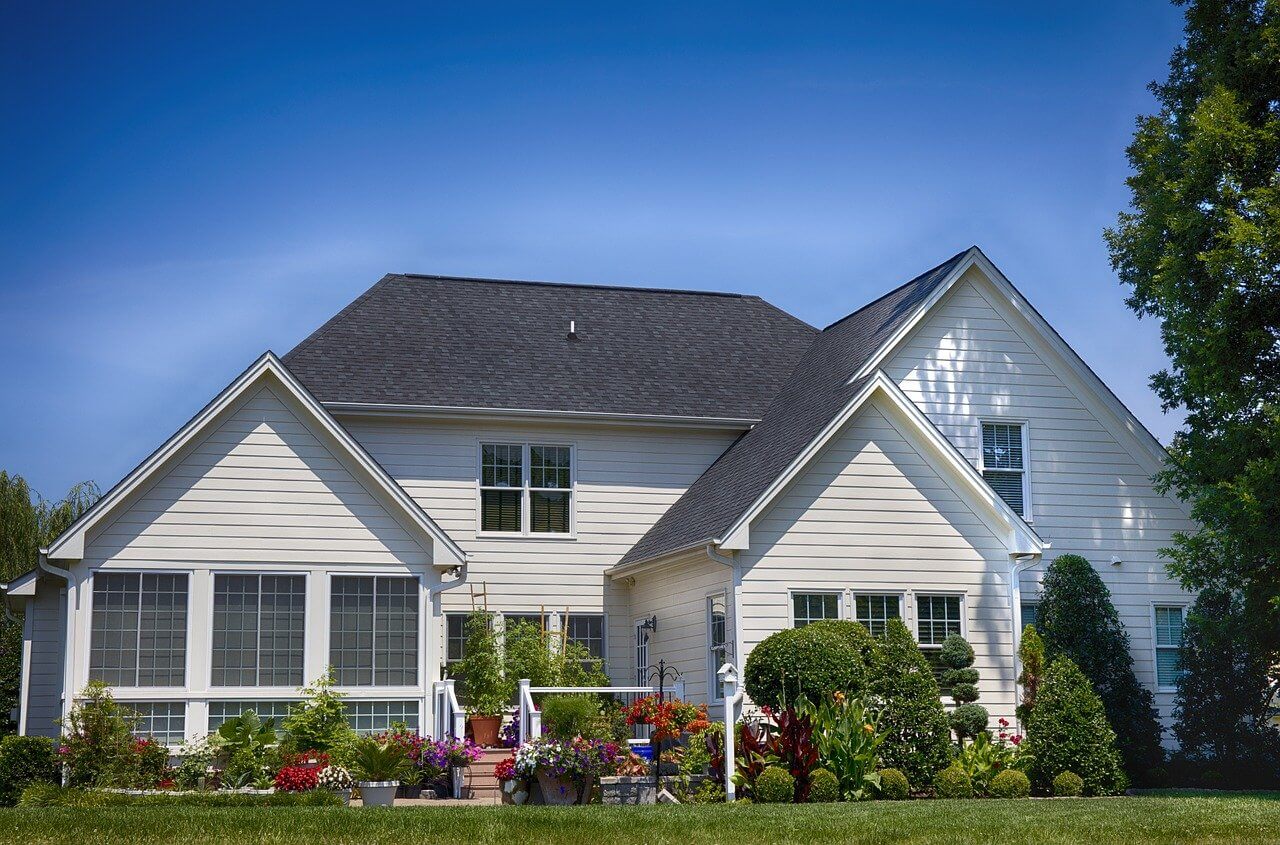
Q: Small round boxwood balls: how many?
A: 6